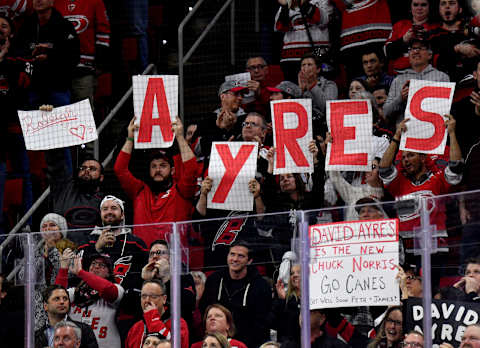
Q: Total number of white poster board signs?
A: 7